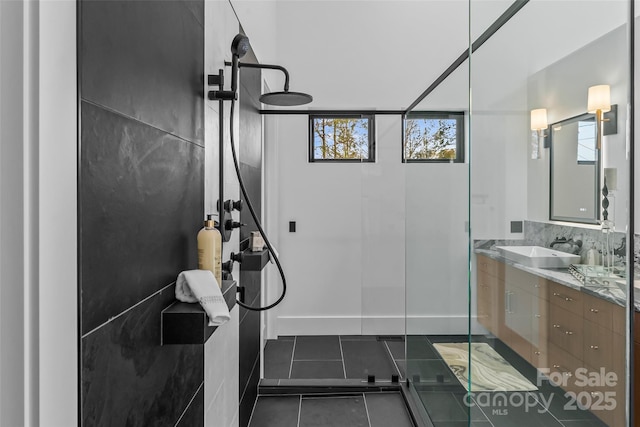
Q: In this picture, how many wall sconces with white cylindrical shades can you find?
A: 2